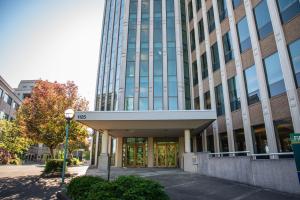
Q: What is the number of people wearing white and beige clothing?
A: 0